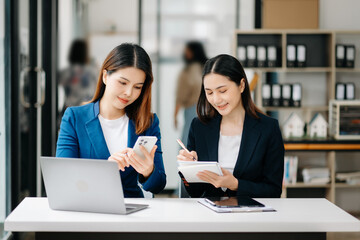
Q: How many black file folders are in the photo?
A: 14